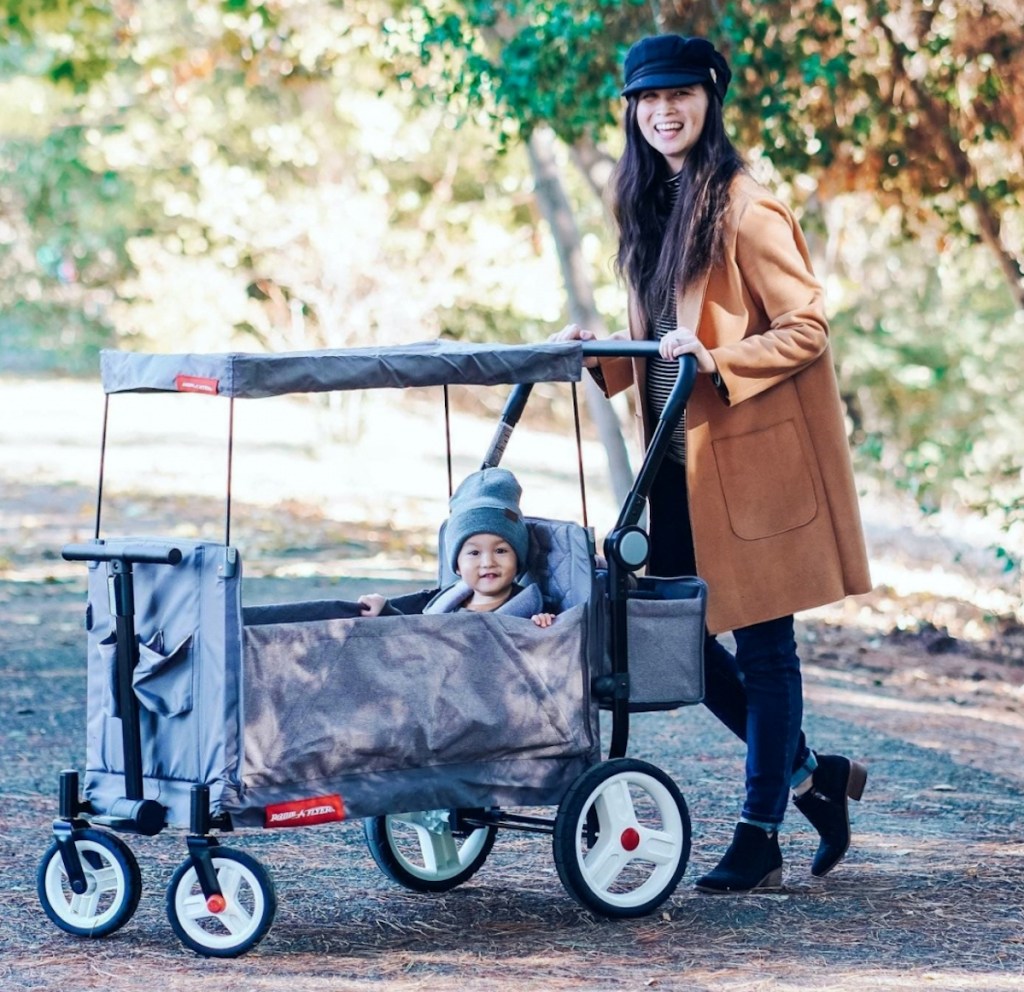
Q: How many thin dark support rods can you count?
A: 4